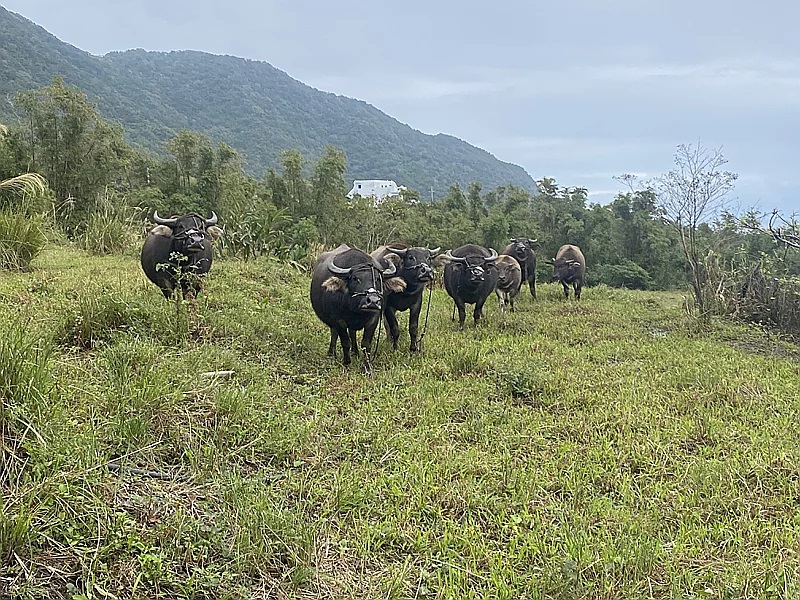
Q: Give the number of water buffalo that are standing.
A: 7